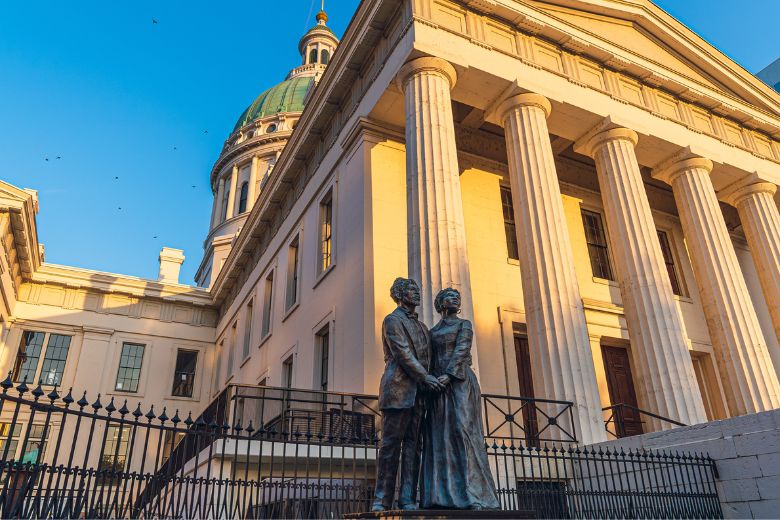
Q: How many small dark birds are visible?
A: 9